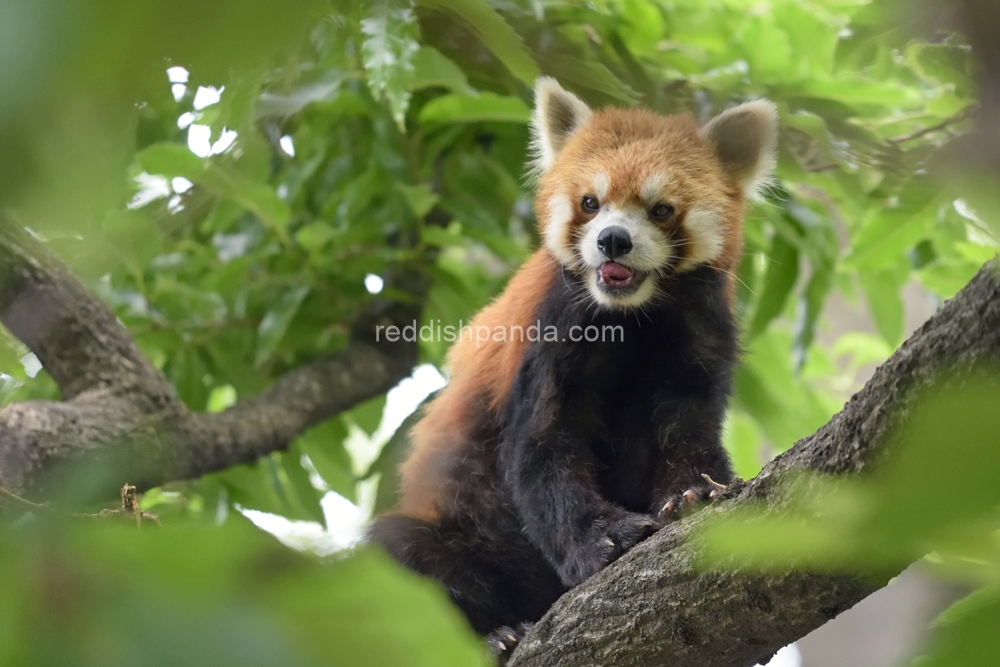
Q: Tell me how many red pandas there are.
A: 1